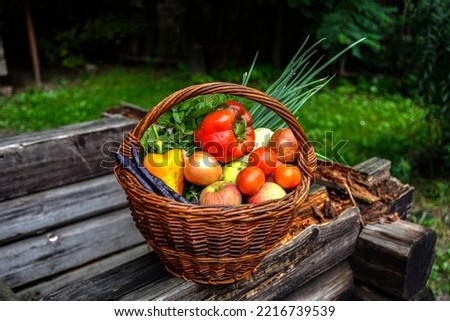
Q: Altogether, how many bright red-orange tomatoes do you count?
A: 3